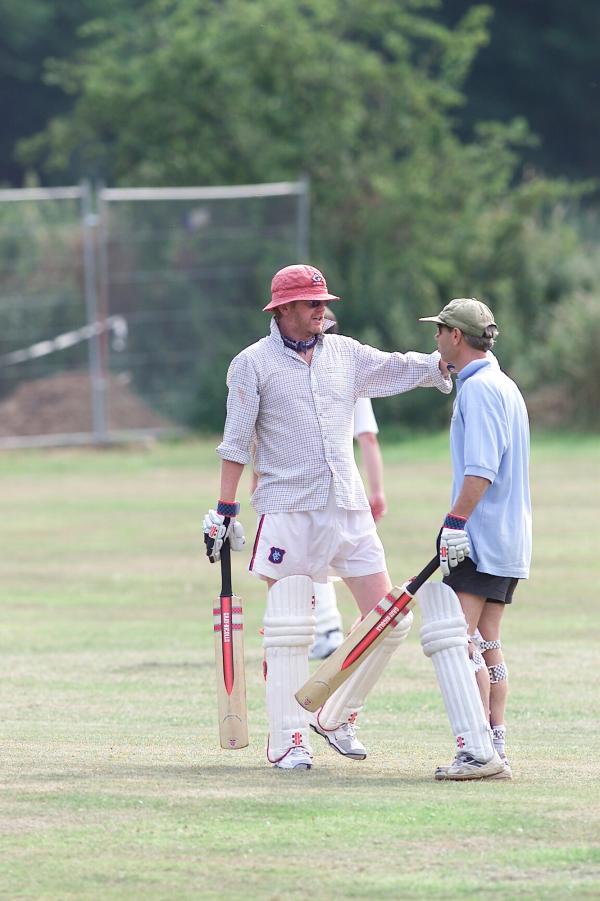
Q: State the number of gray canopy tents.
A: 0